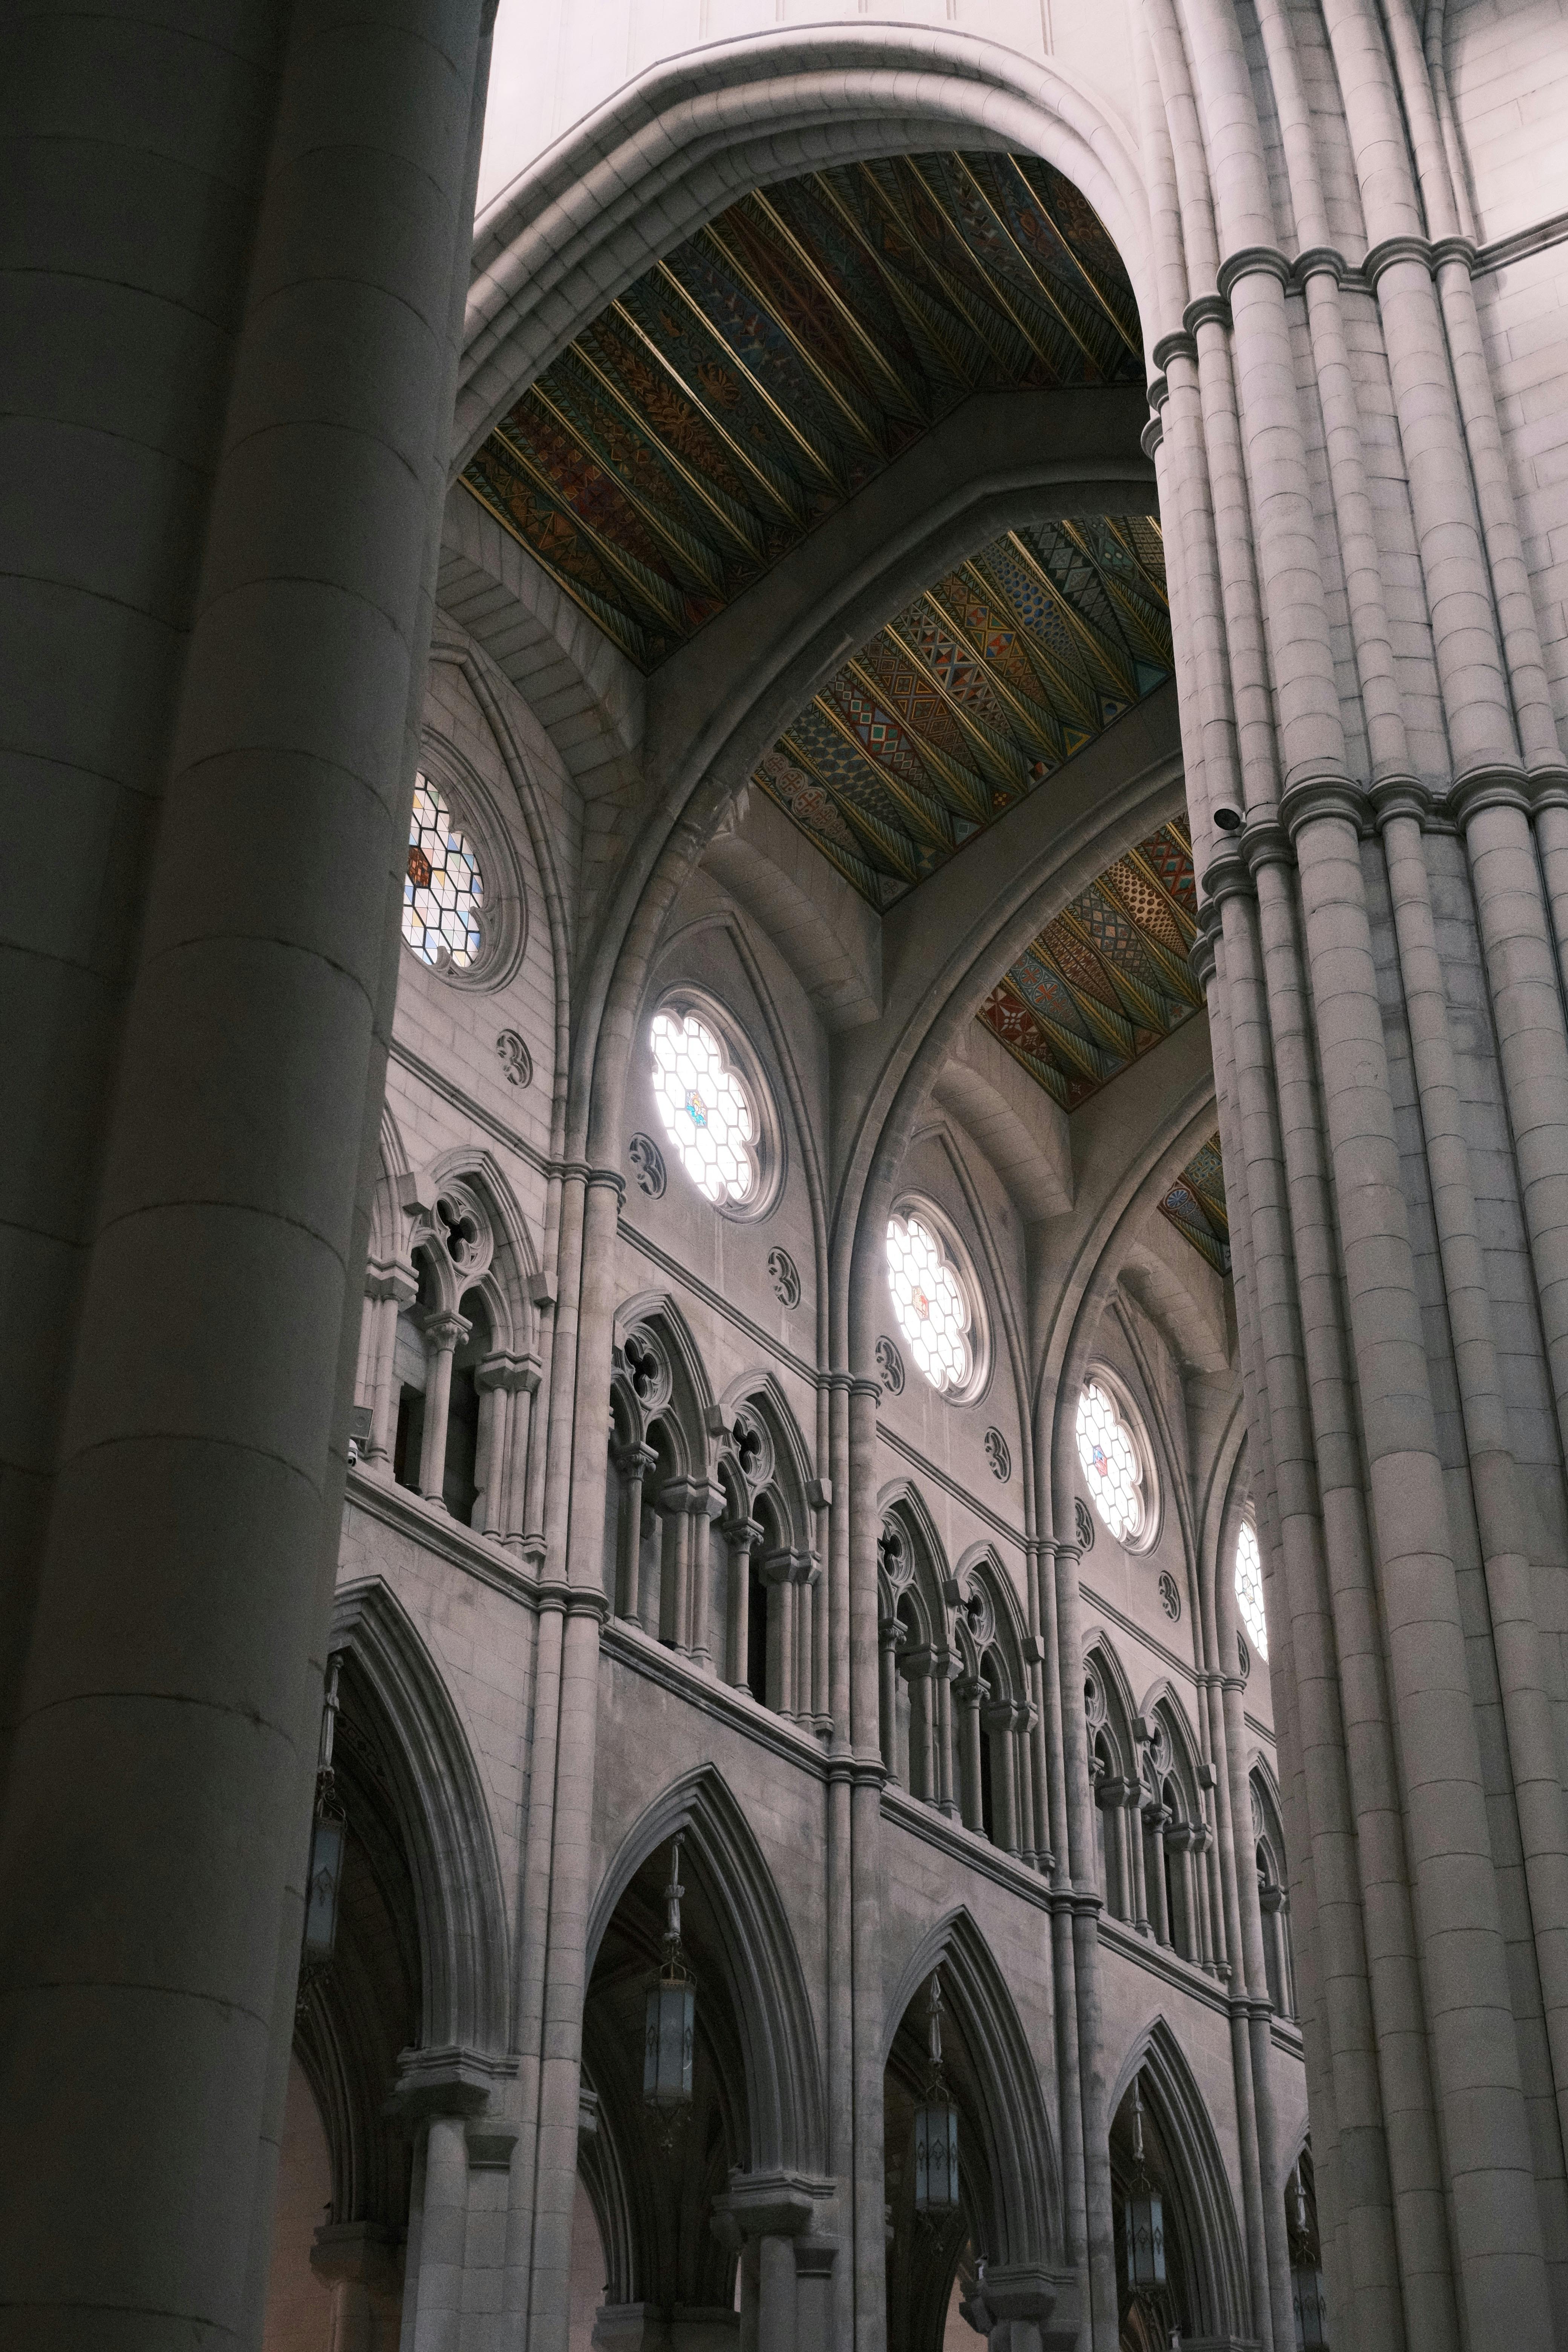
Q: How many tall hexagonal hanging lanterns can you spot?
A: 5